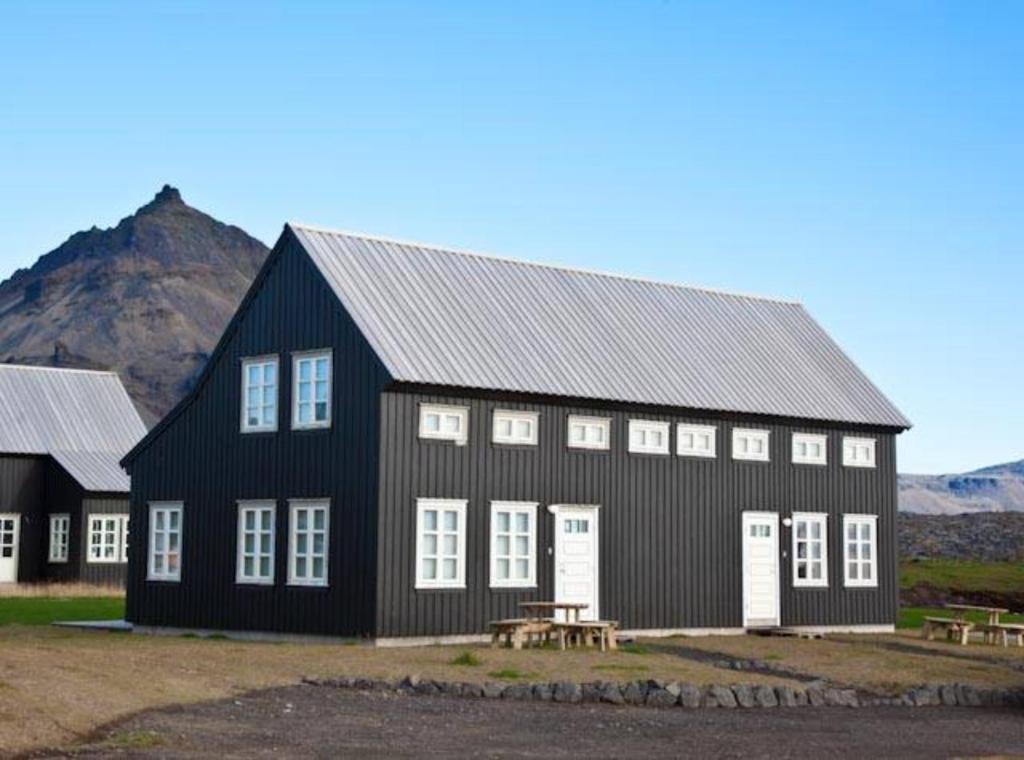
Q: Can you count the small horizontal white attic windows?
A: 8